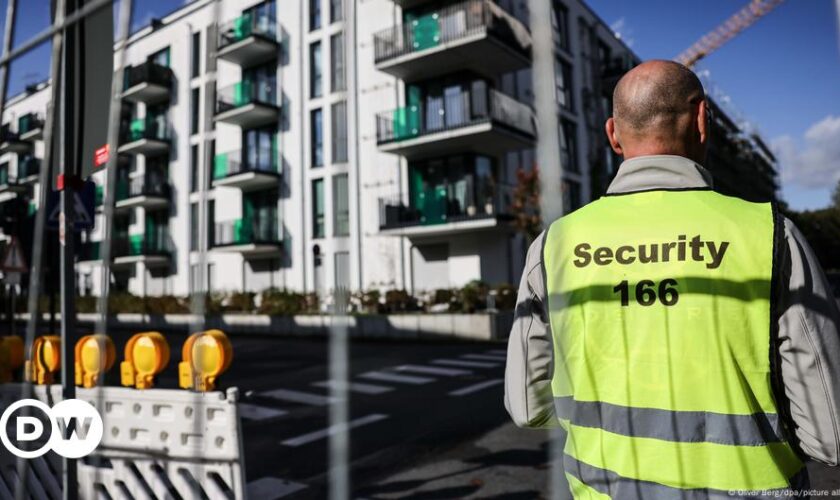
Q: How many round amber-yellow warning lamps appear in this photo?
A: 5